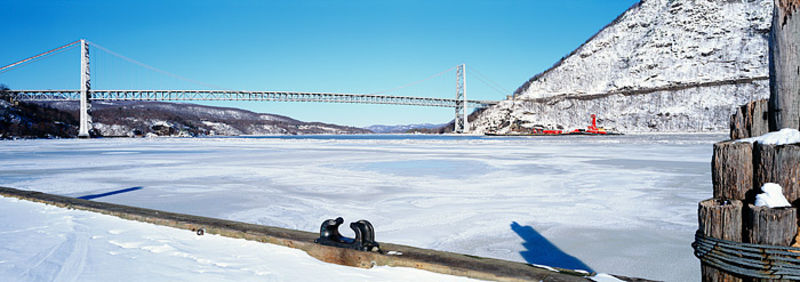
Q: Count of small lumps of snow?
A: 2